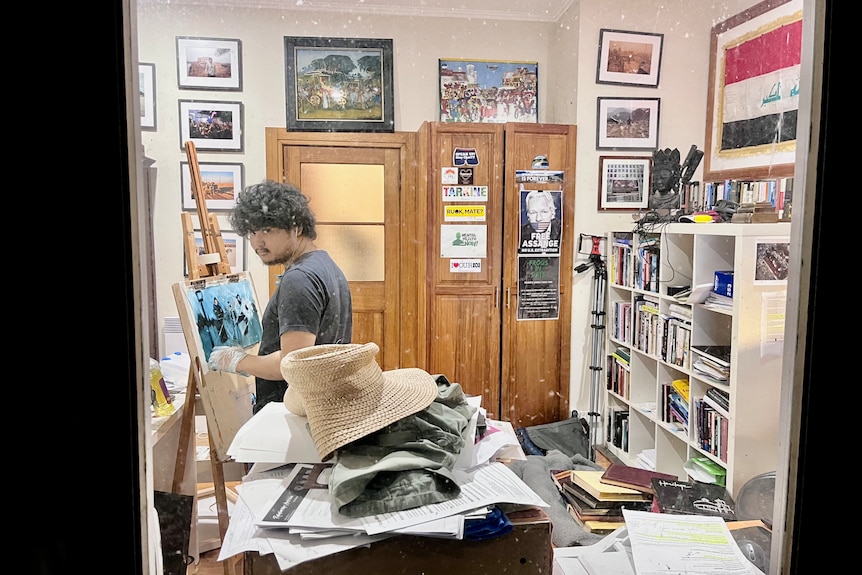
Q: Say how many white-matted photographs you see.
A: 8